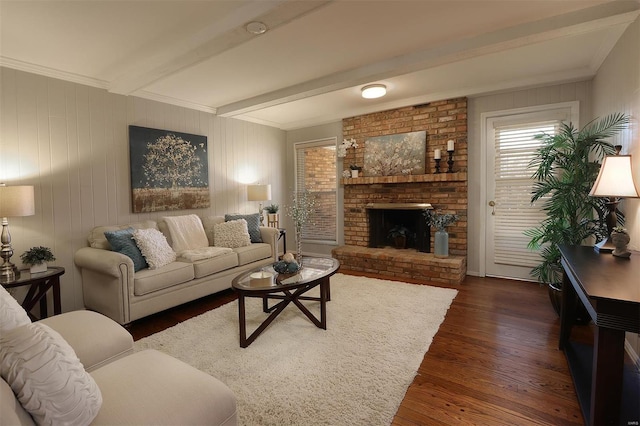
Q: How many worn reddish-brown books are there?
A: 0